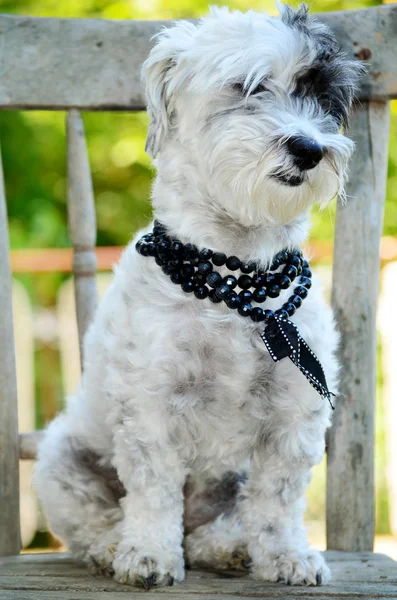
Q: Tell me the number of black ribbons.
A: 1